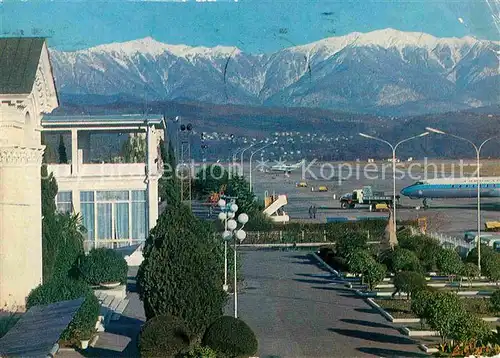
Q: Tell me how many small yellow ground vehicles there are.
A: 4